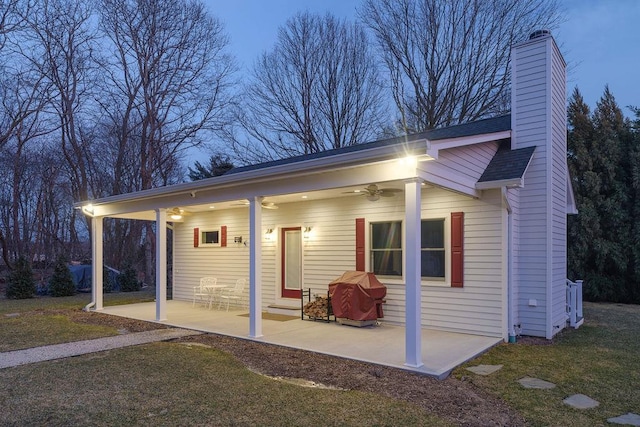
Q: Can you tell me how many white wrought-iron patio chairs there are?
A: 2